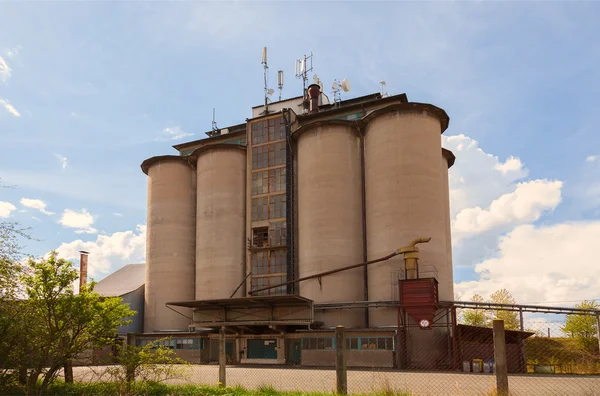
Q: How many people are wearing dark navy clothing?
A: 0